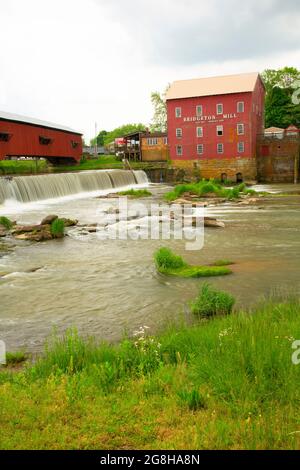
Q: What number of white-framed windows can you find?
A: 12